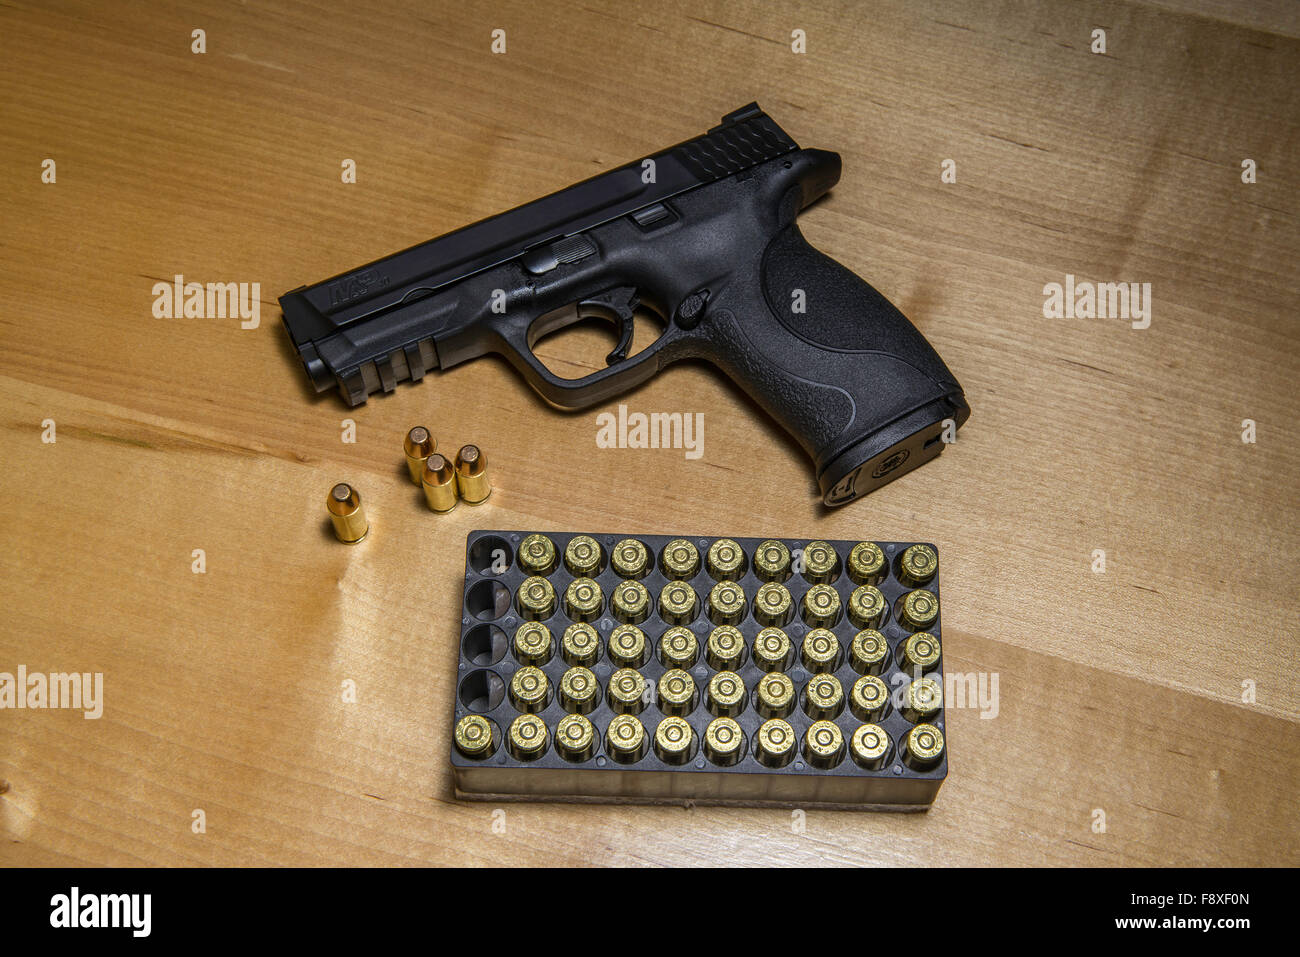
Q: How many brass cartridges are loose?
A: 4